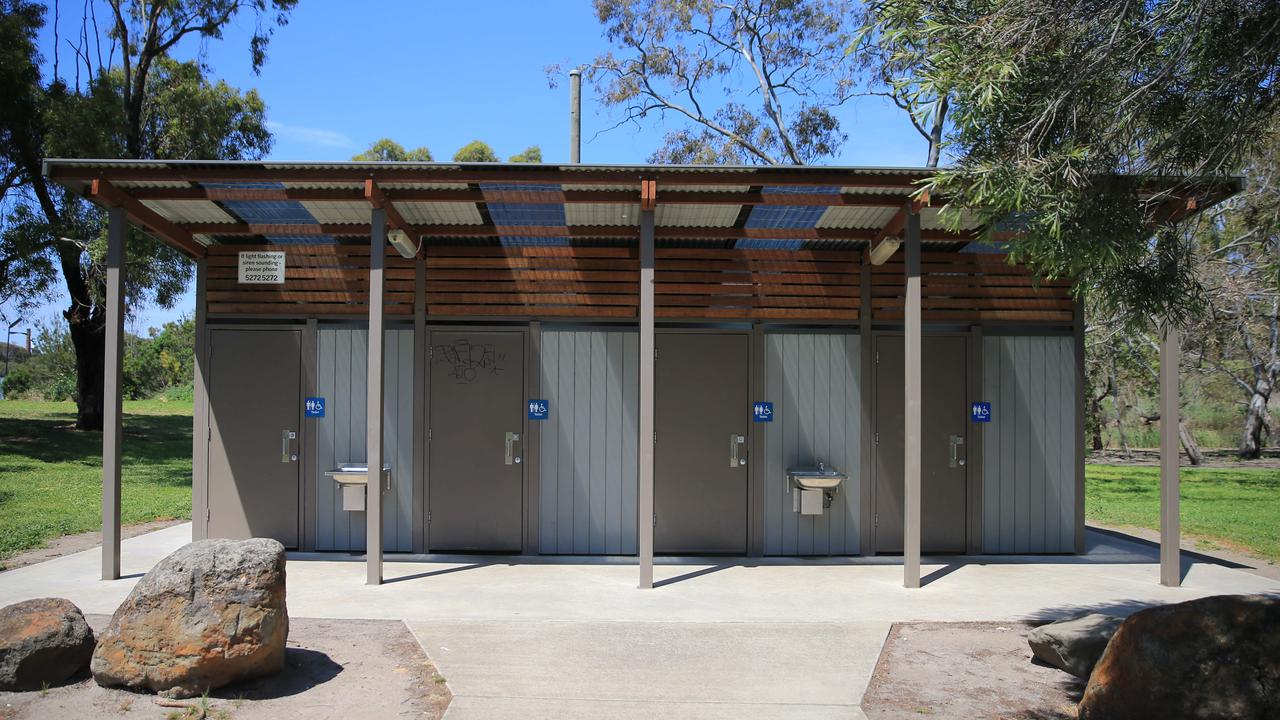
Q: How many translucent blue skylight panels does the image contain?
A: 4